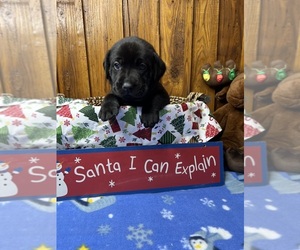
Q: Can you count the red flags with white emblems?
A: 0